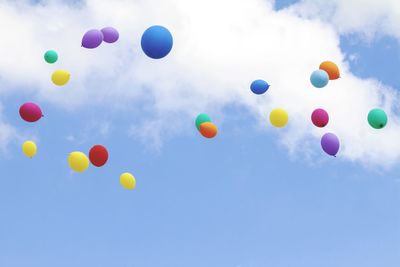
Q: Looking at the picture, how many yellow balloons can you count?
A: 5